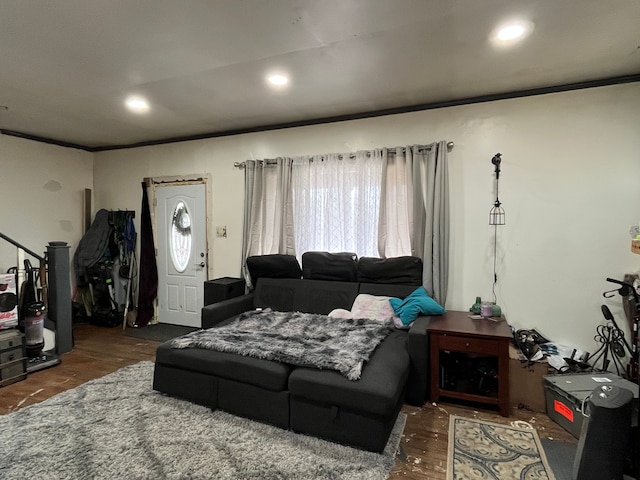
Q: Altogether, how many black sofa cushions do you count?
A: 3